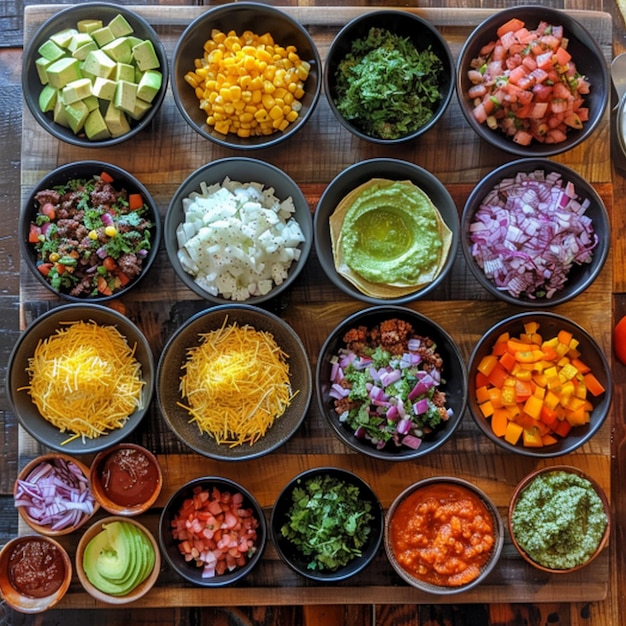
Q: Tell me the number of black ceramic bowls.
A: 14